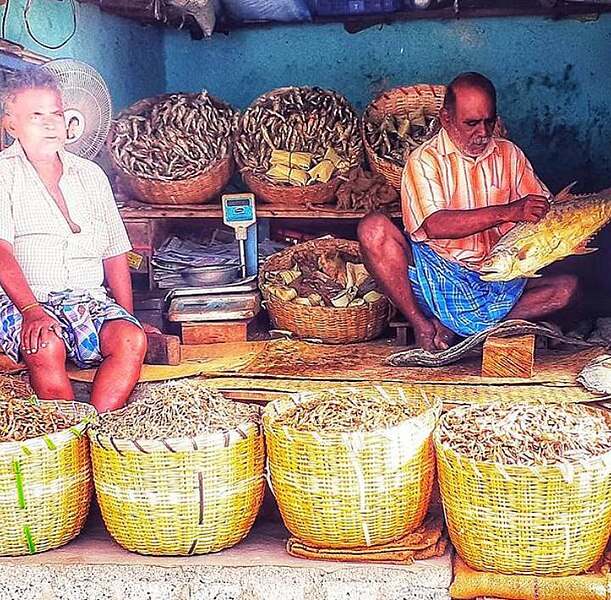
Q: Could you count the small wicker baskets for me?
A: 4